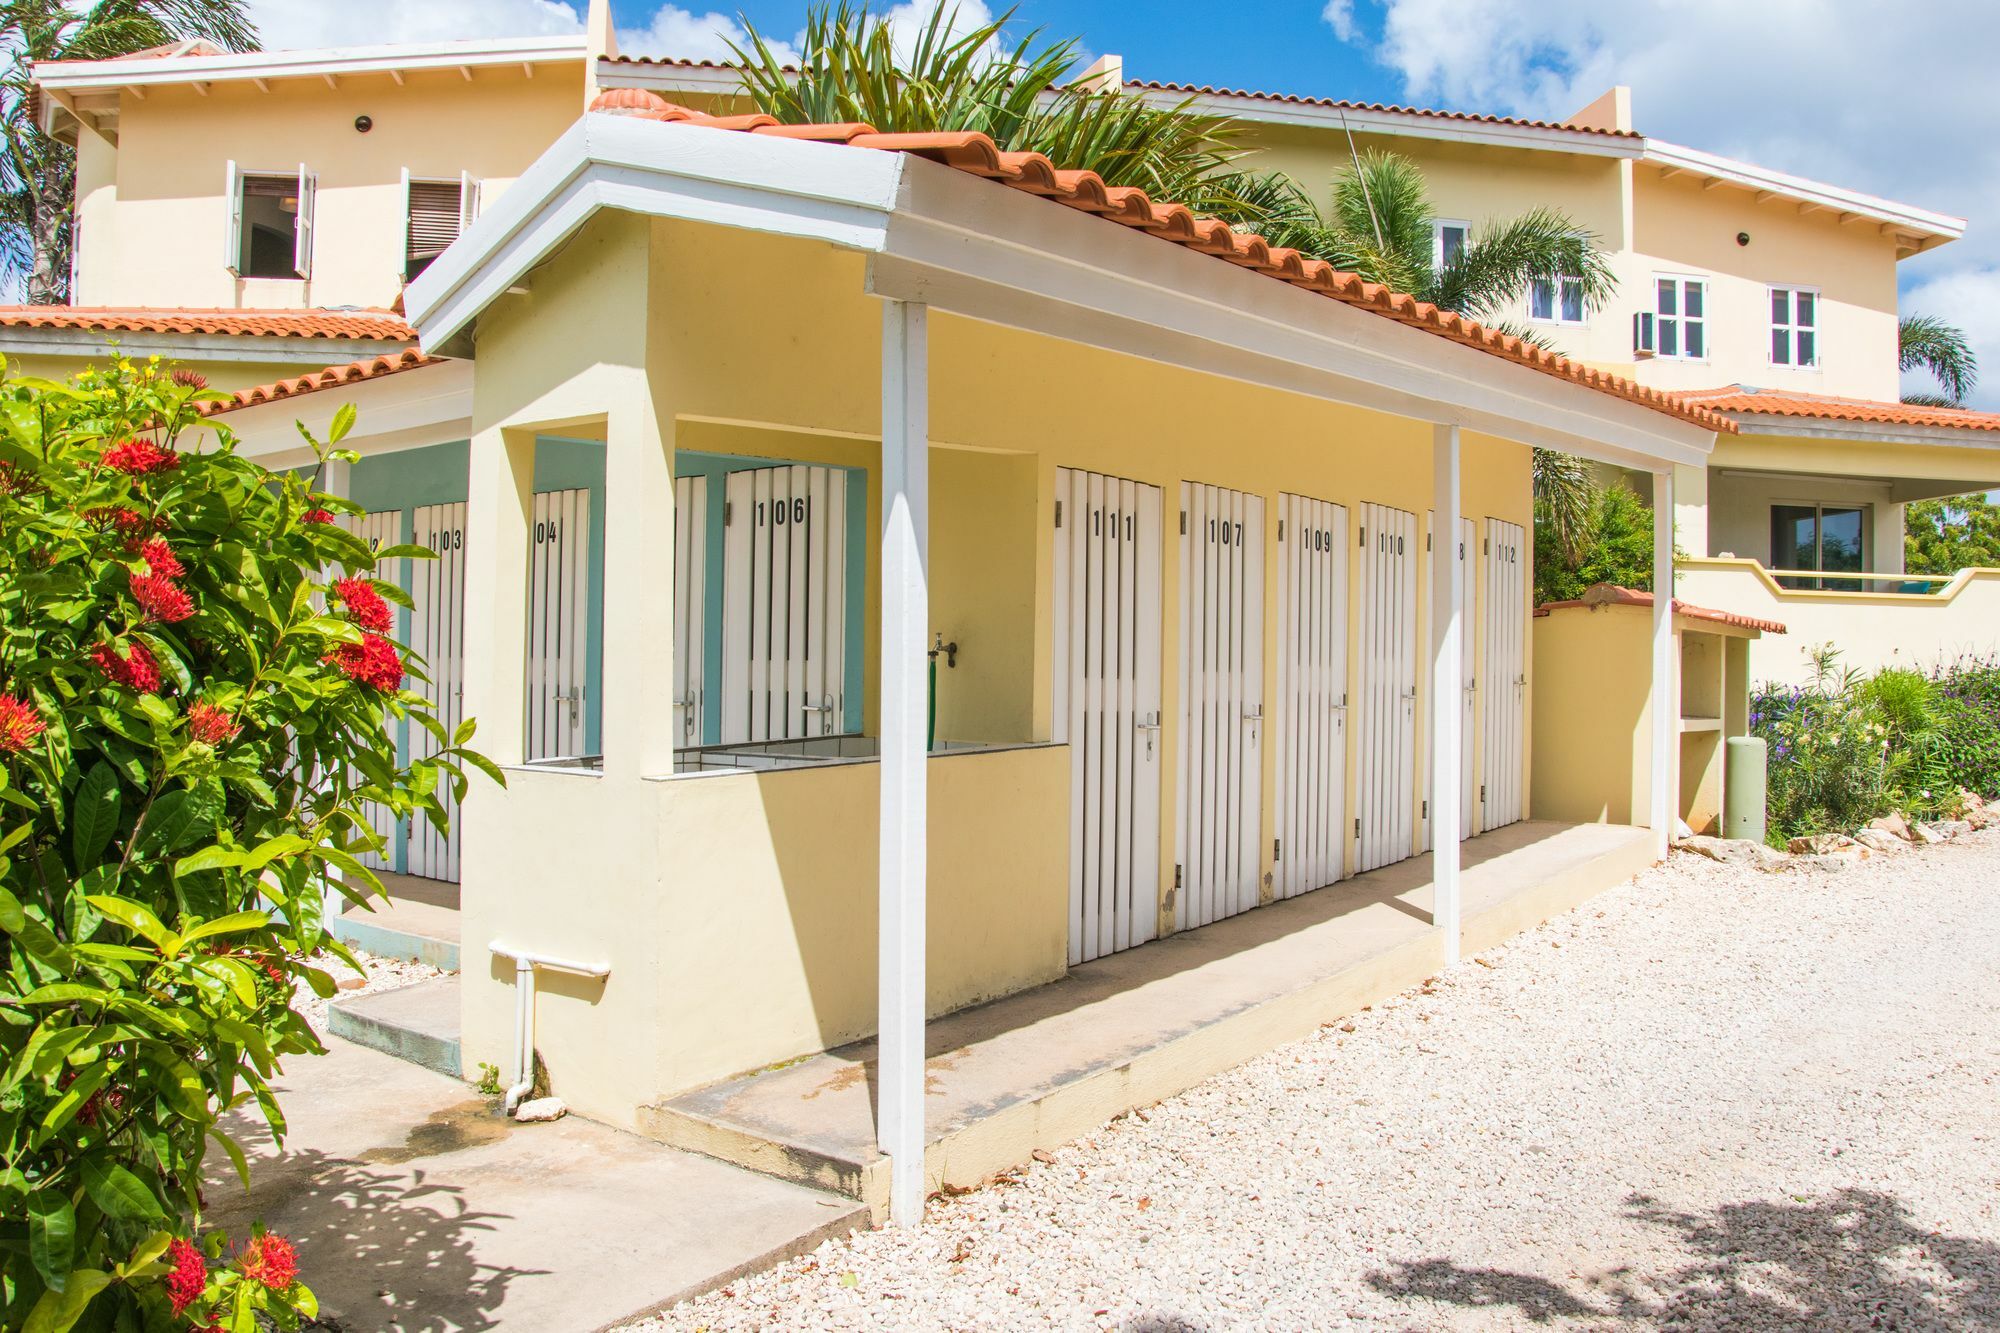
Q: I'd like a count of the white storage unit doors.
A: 11